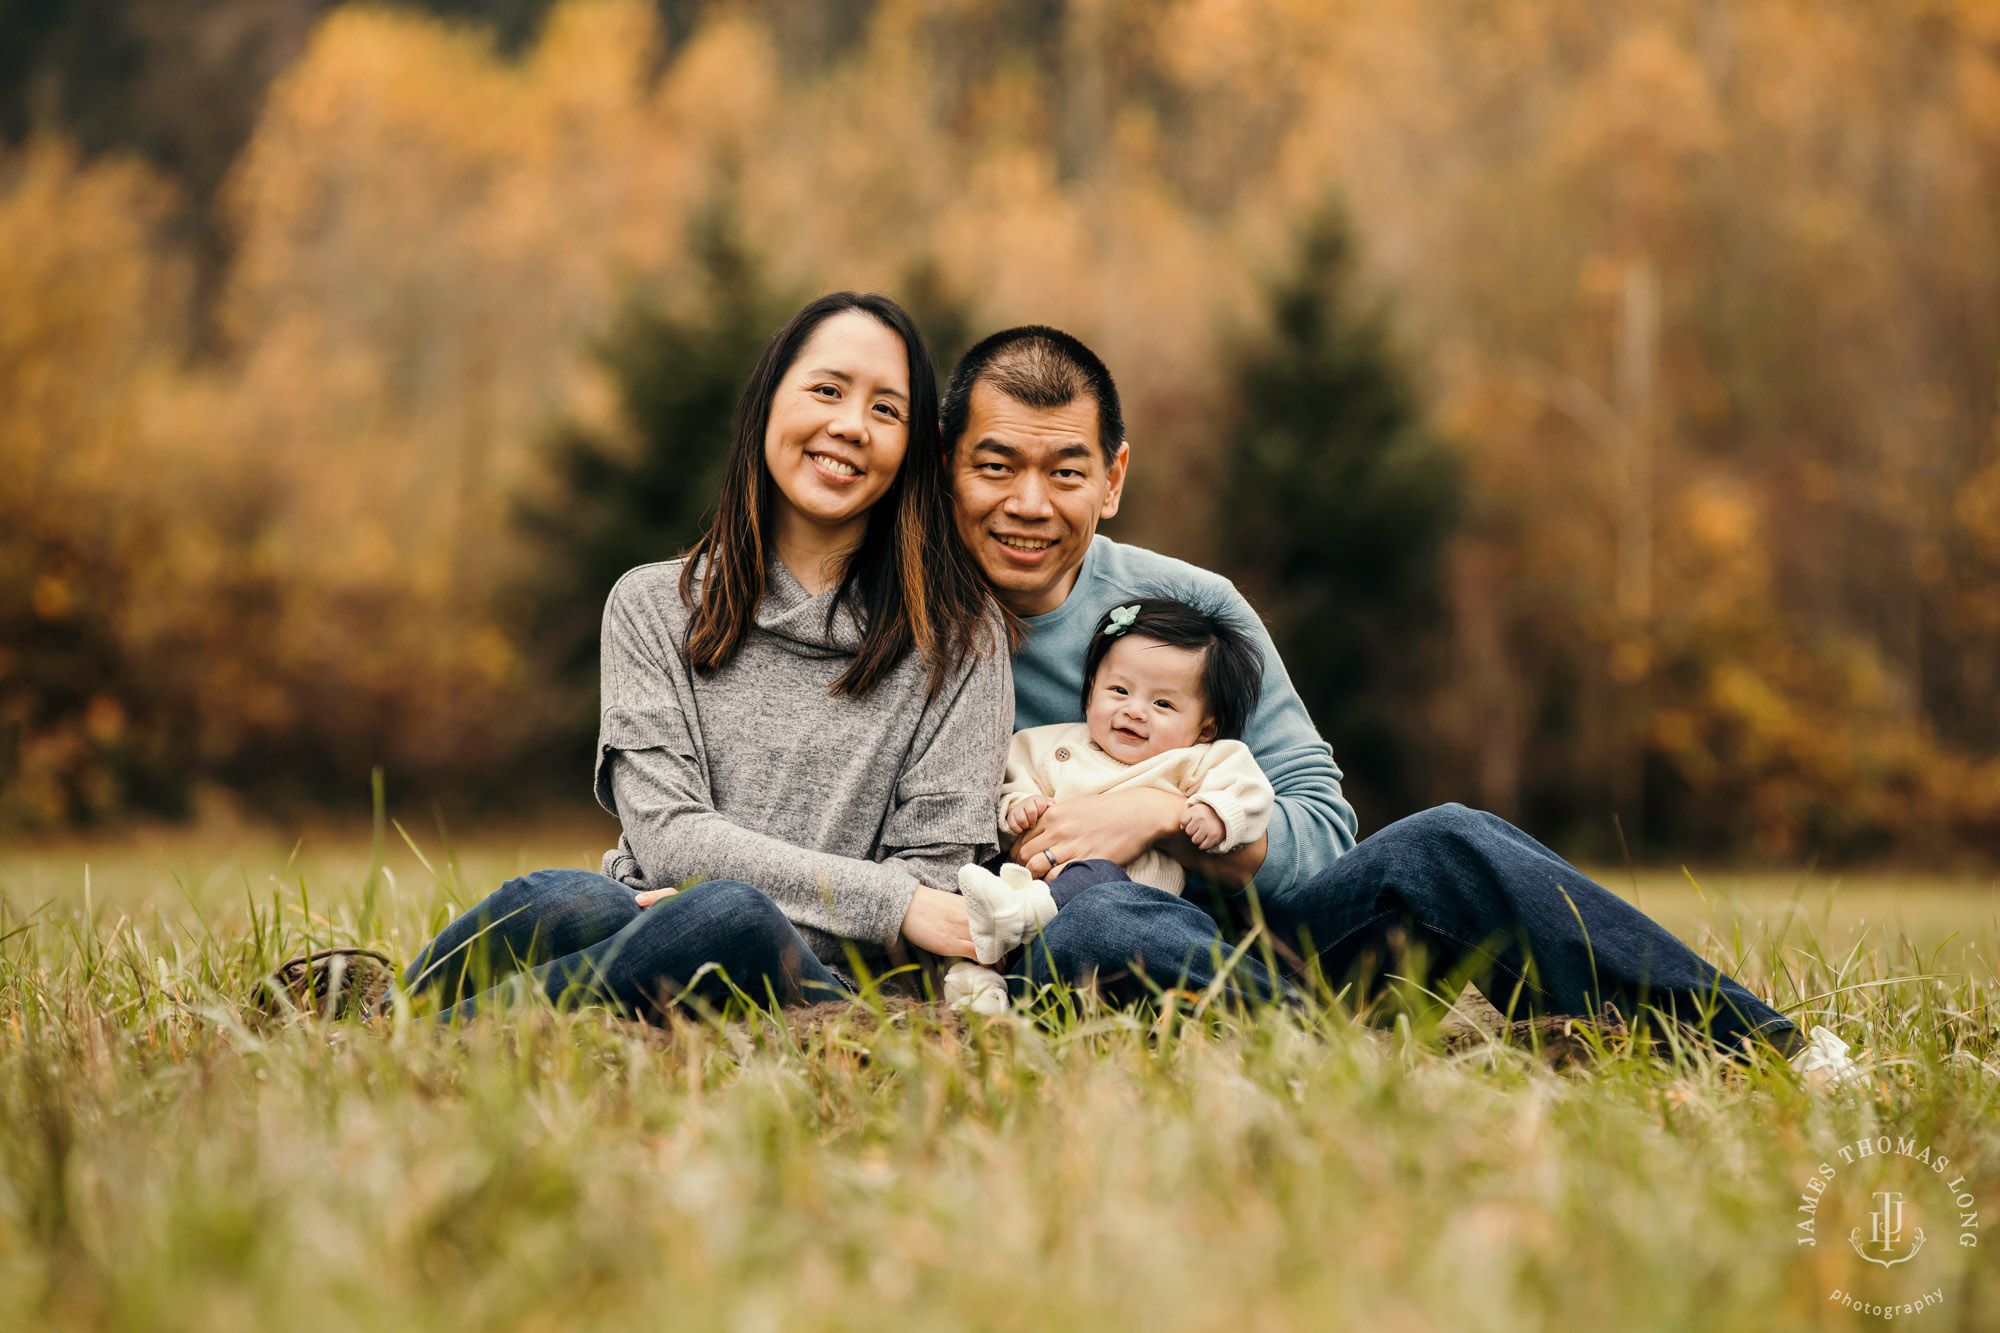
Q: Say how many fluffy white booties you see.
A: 2